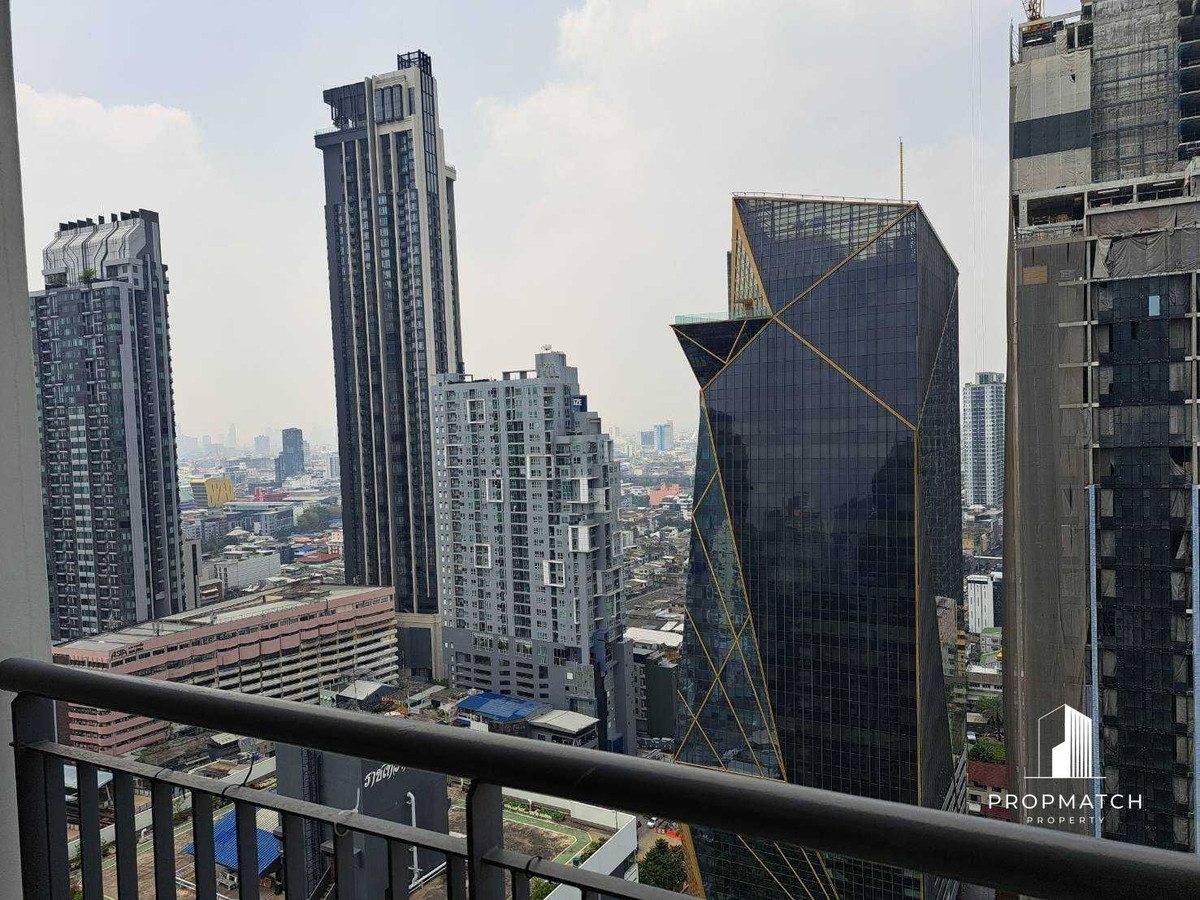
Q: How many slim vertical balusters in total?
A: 12